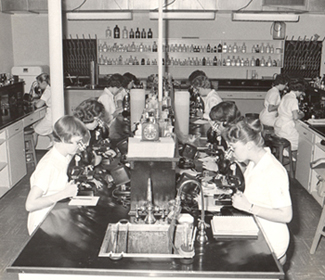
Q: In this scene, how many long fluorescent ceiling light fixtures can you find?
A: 3